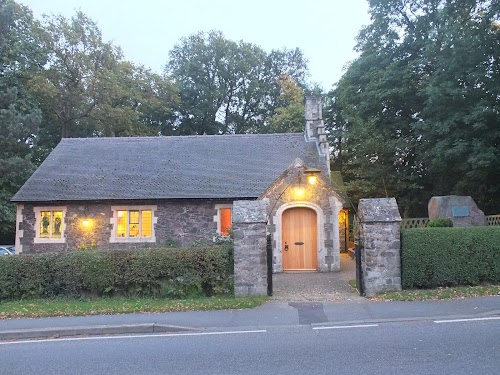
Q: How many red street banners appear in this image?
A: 0